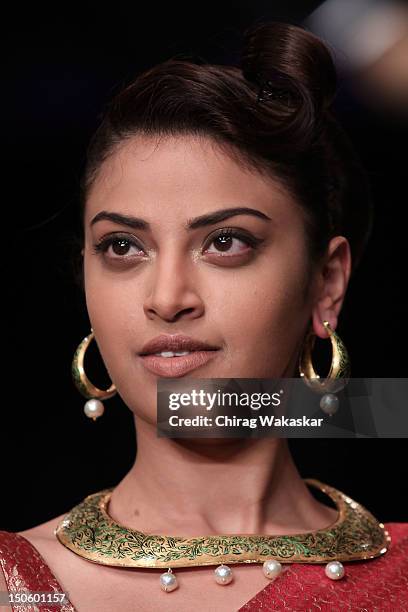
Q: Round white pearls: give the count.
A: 6